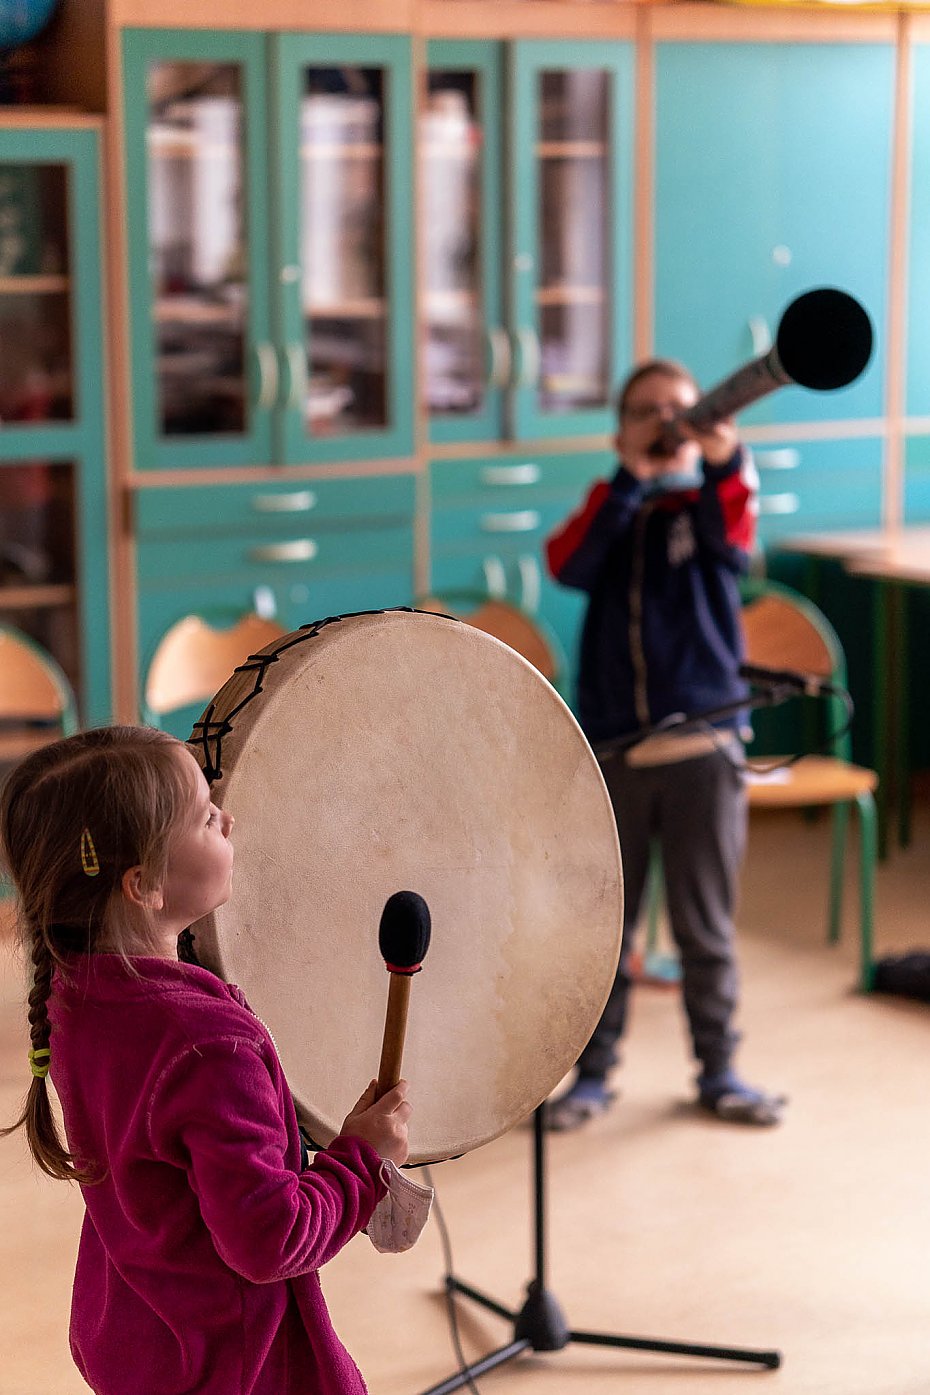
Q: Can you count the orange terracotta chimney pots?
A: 0